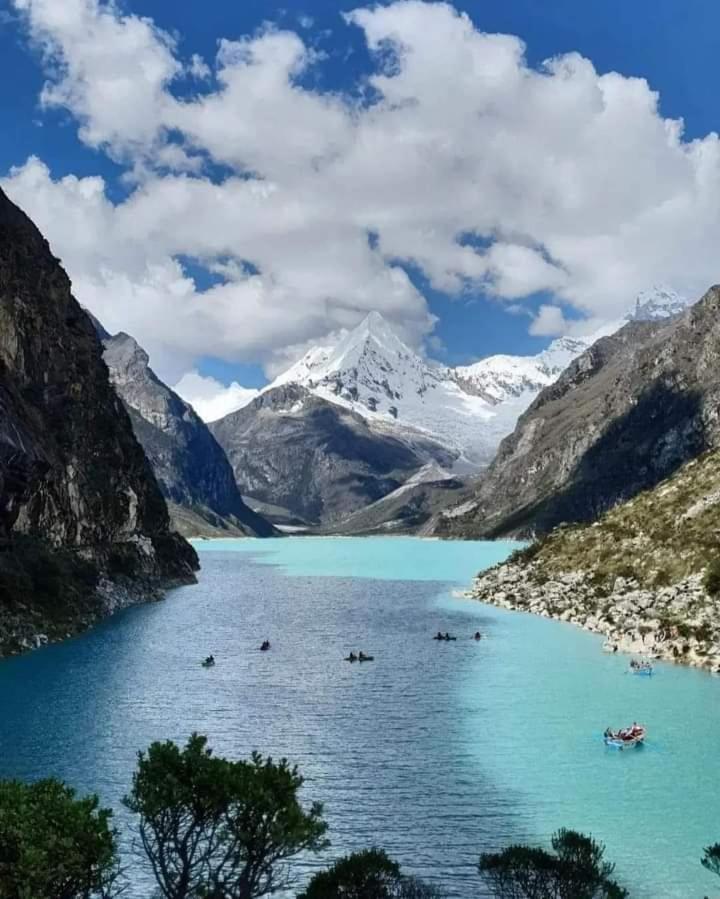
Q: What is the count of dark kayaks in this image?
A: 5